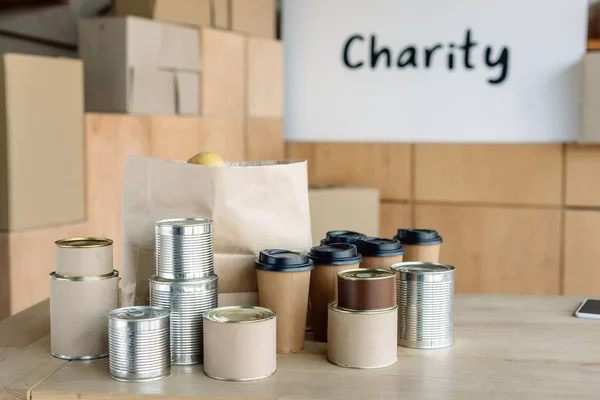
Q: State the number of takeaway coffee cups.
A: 5